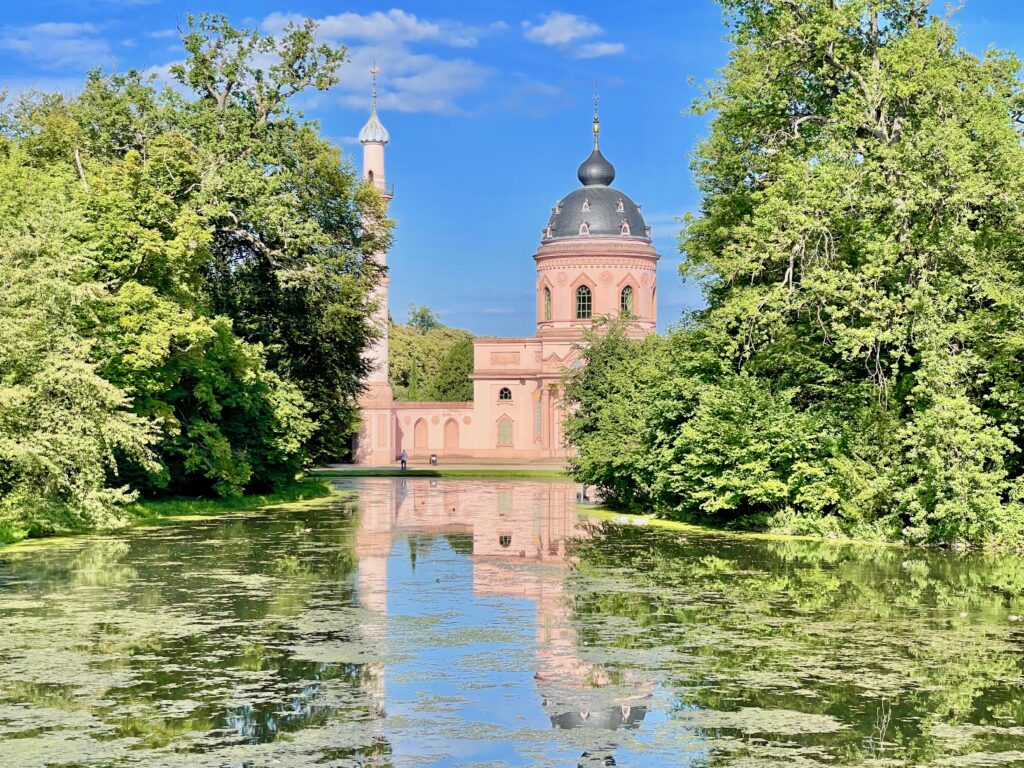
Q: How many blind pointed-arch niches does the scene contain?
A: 2